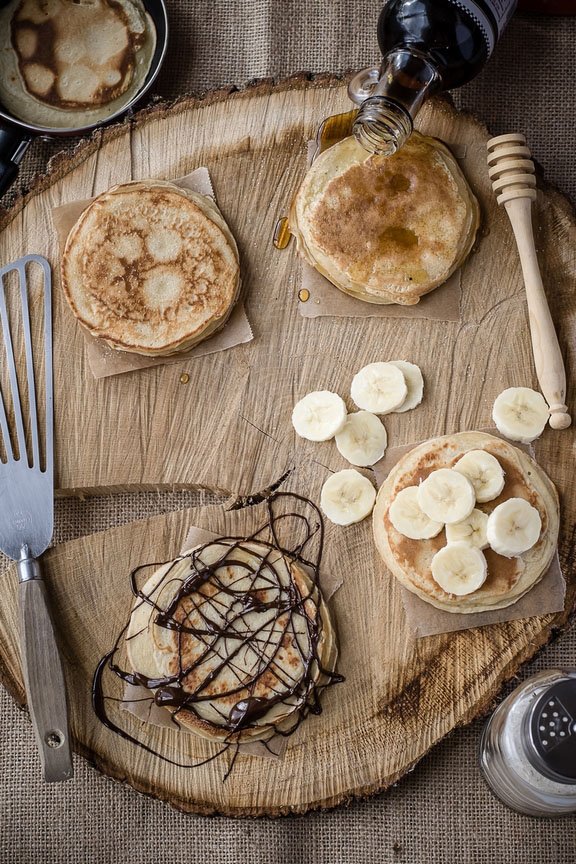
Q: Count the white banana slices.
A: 12